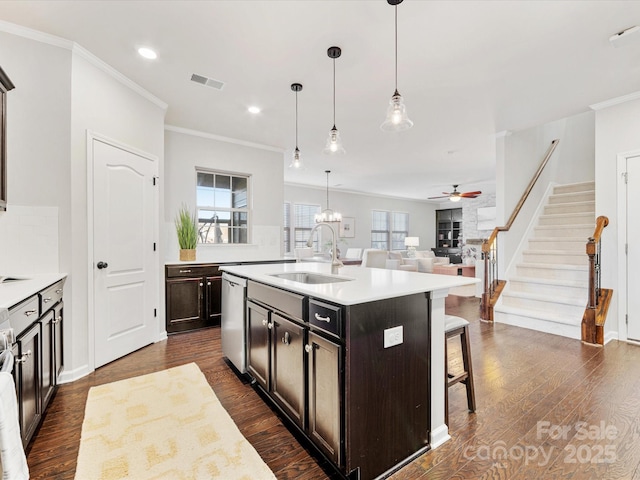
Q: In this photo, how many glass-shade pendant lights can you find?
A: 3